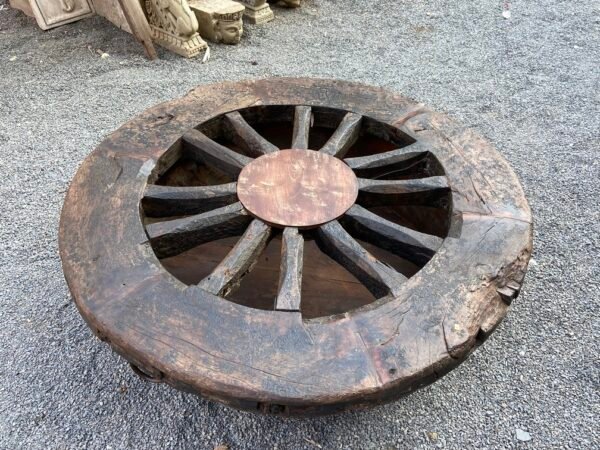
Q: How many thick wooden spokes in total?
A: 12